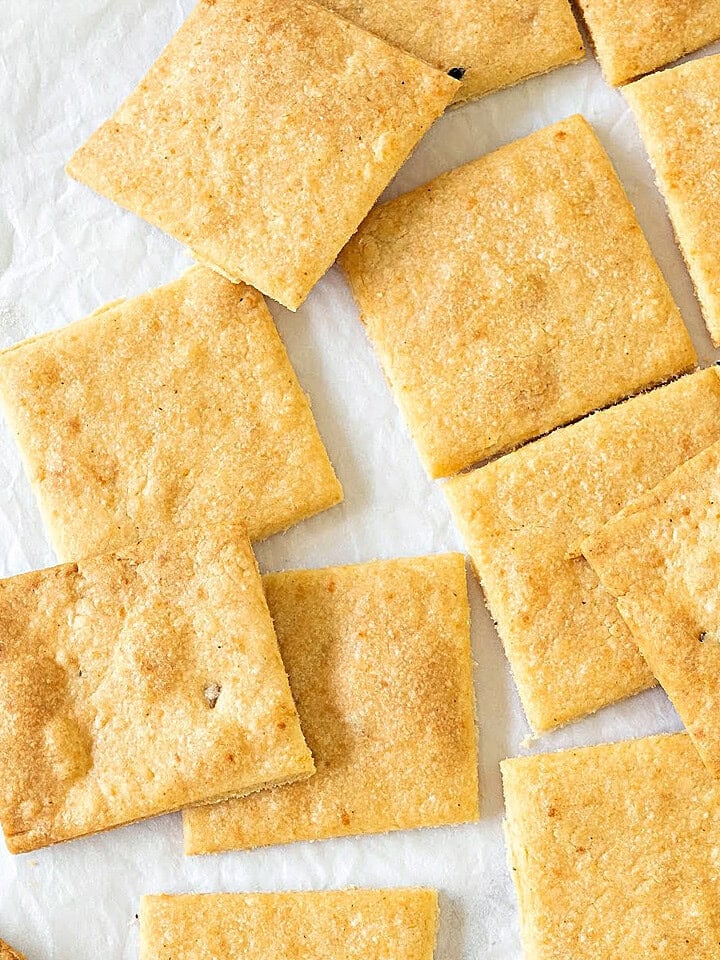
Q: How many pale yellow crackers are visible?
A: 12